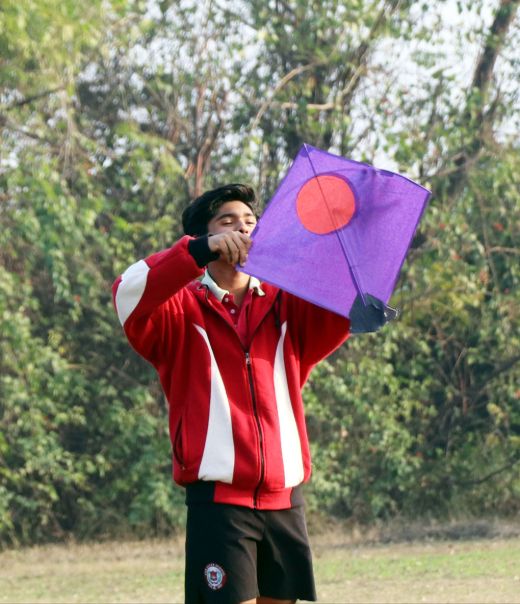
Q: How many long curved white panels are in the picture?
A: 2